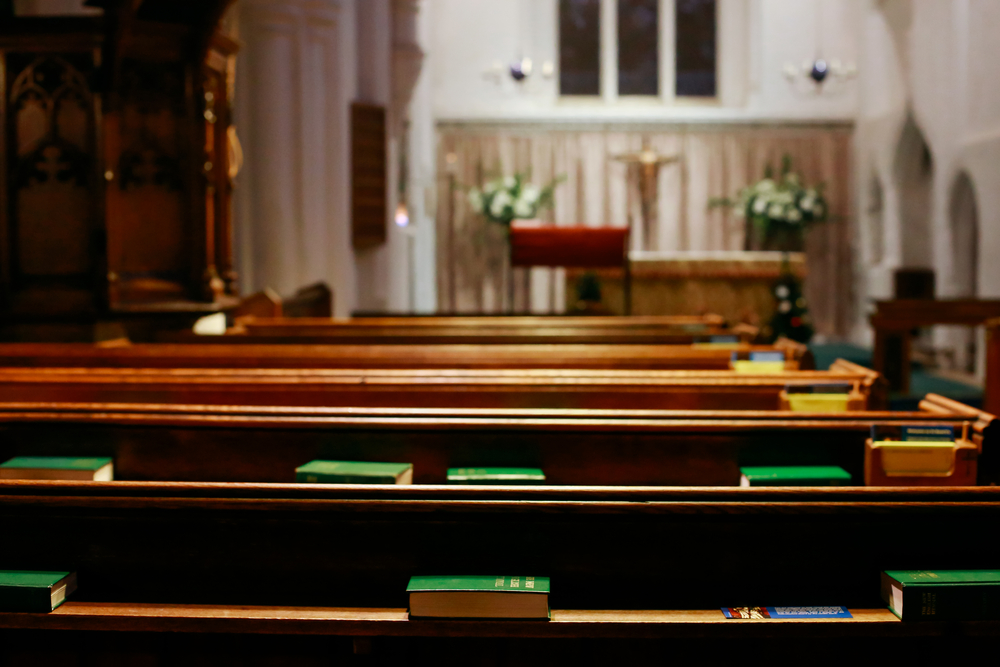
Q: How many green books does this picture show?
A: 7